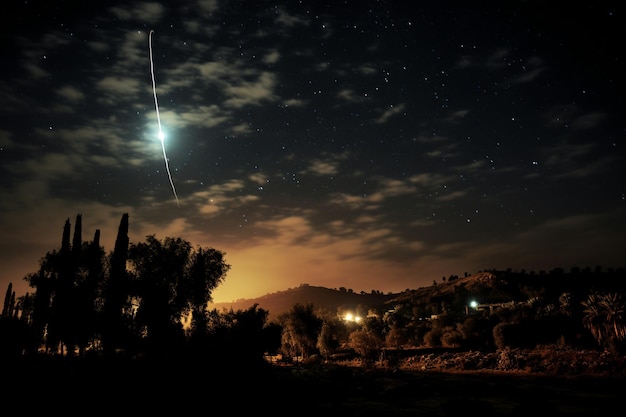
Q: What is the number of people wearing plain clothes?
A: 0